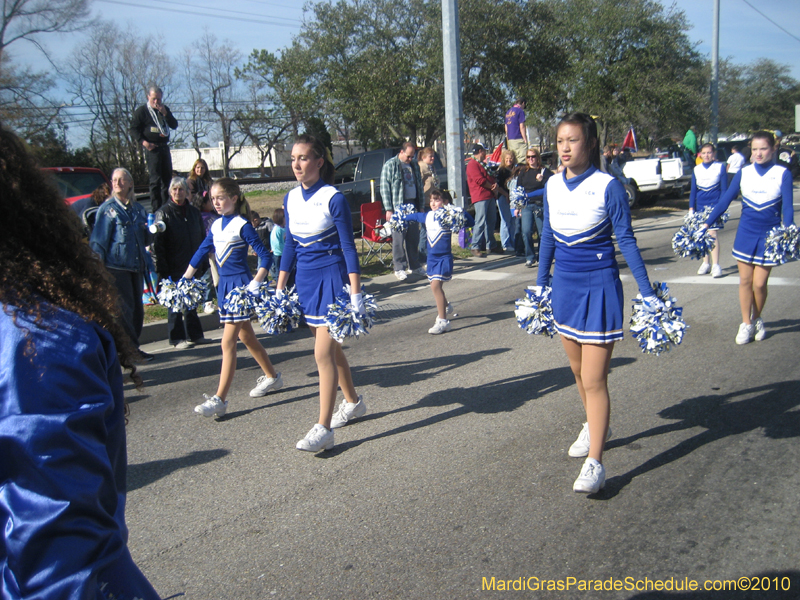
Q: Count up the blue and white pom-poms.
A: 13